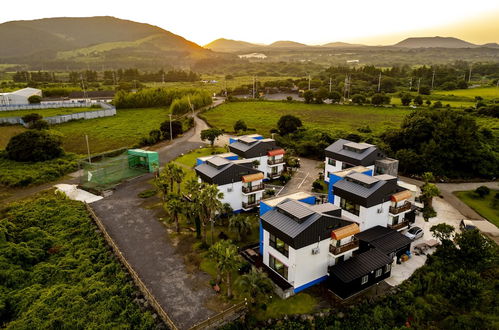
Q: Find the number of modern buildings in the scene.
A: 5